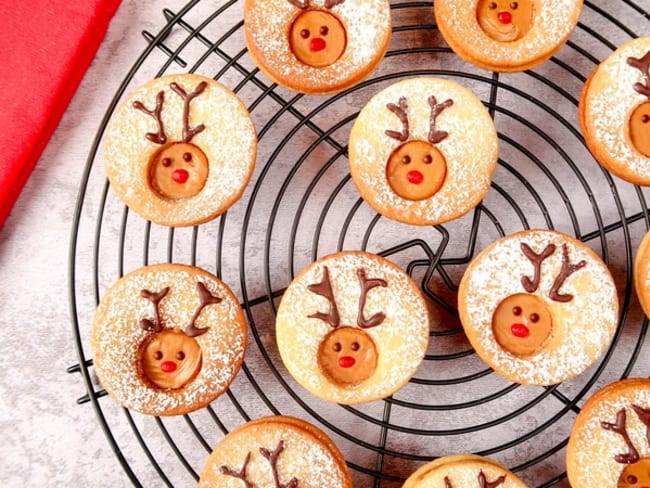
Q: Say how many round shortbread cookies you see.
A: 12